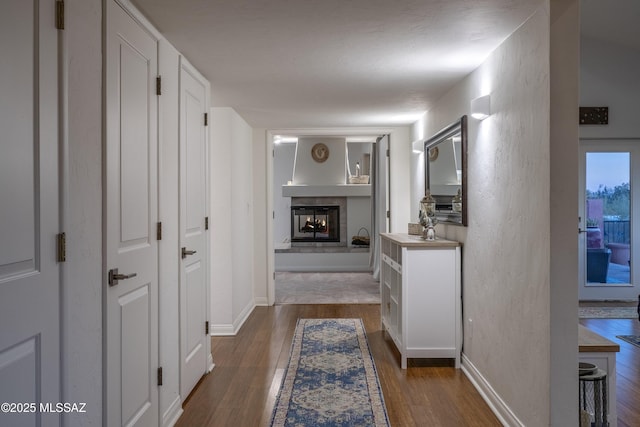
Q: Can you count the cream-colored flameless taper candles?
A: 0